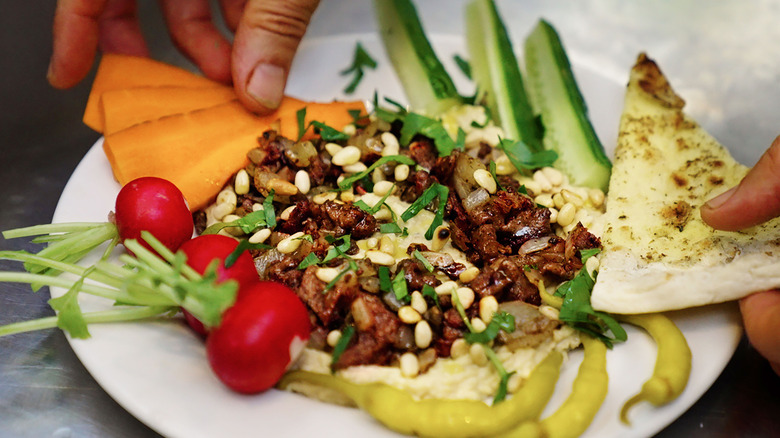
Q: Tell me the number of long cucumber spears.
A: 3